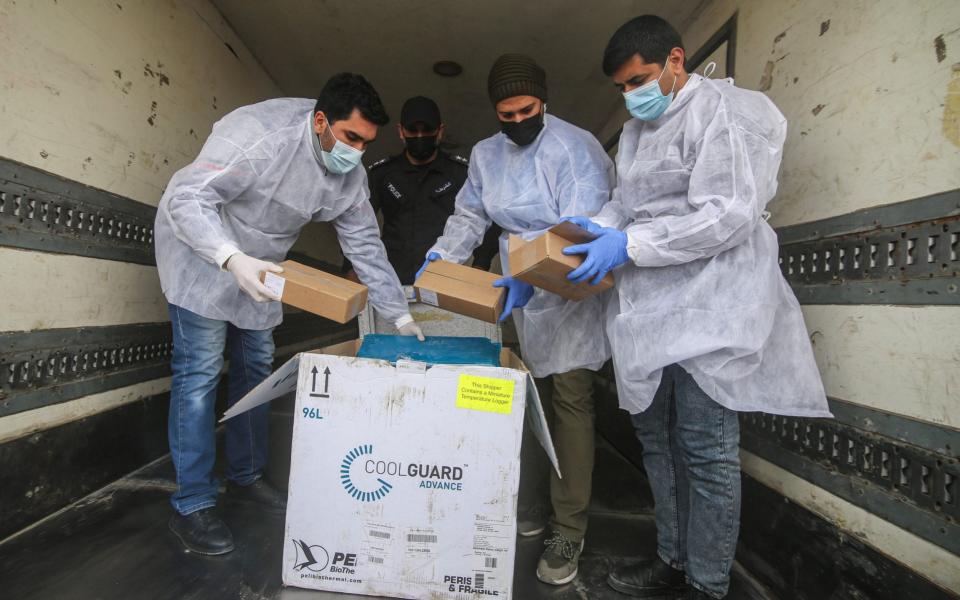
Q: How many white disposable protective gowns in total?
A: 3